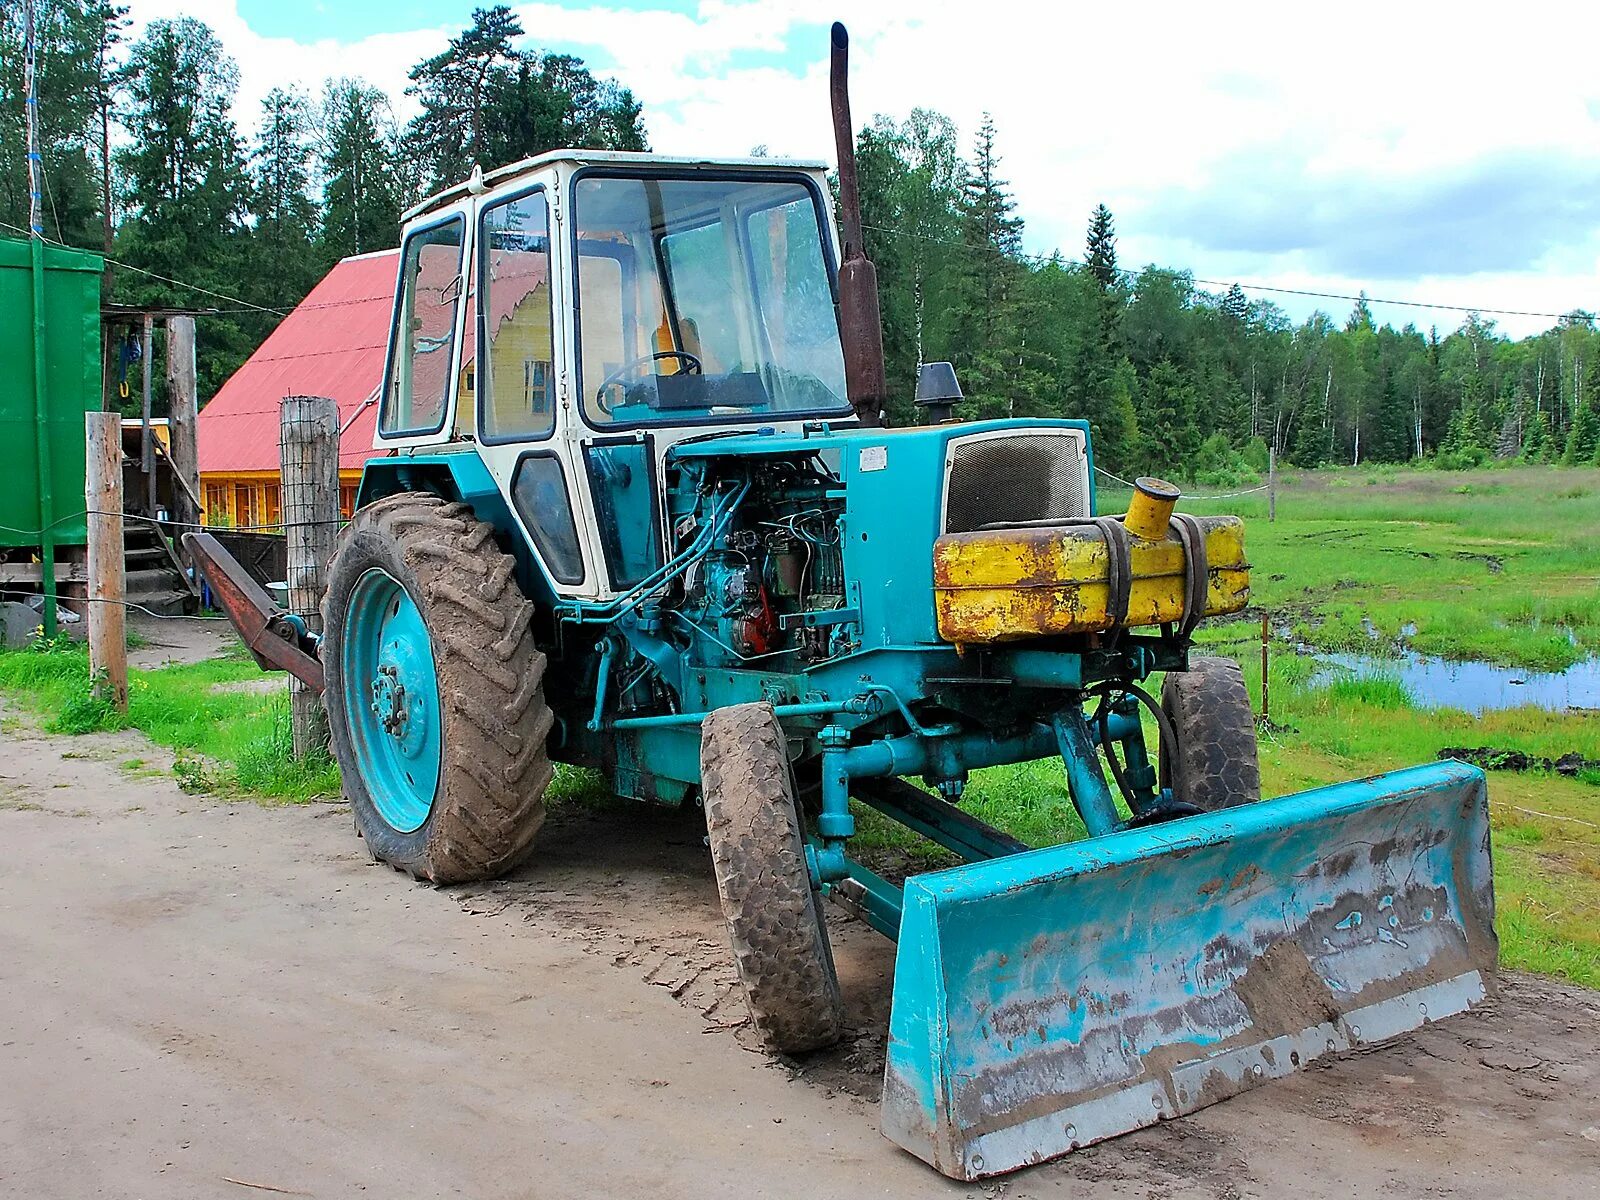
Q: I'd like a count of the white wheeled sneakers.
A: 0